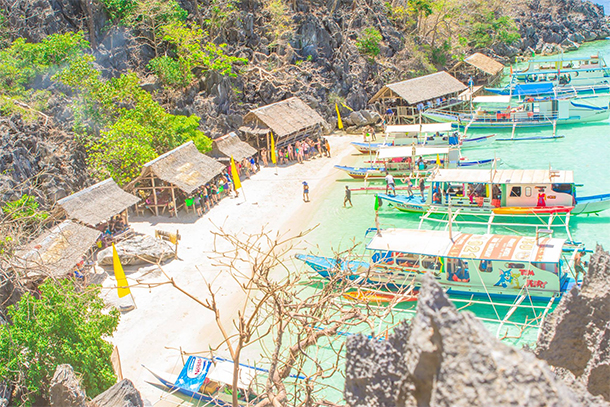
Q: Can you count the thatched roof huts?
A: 7